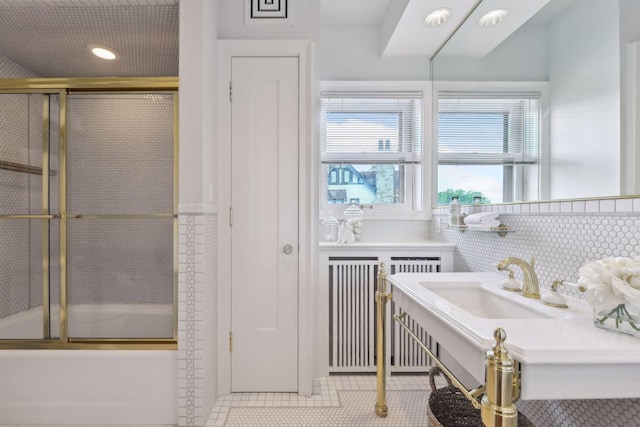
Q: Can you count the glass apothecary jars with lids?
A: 2